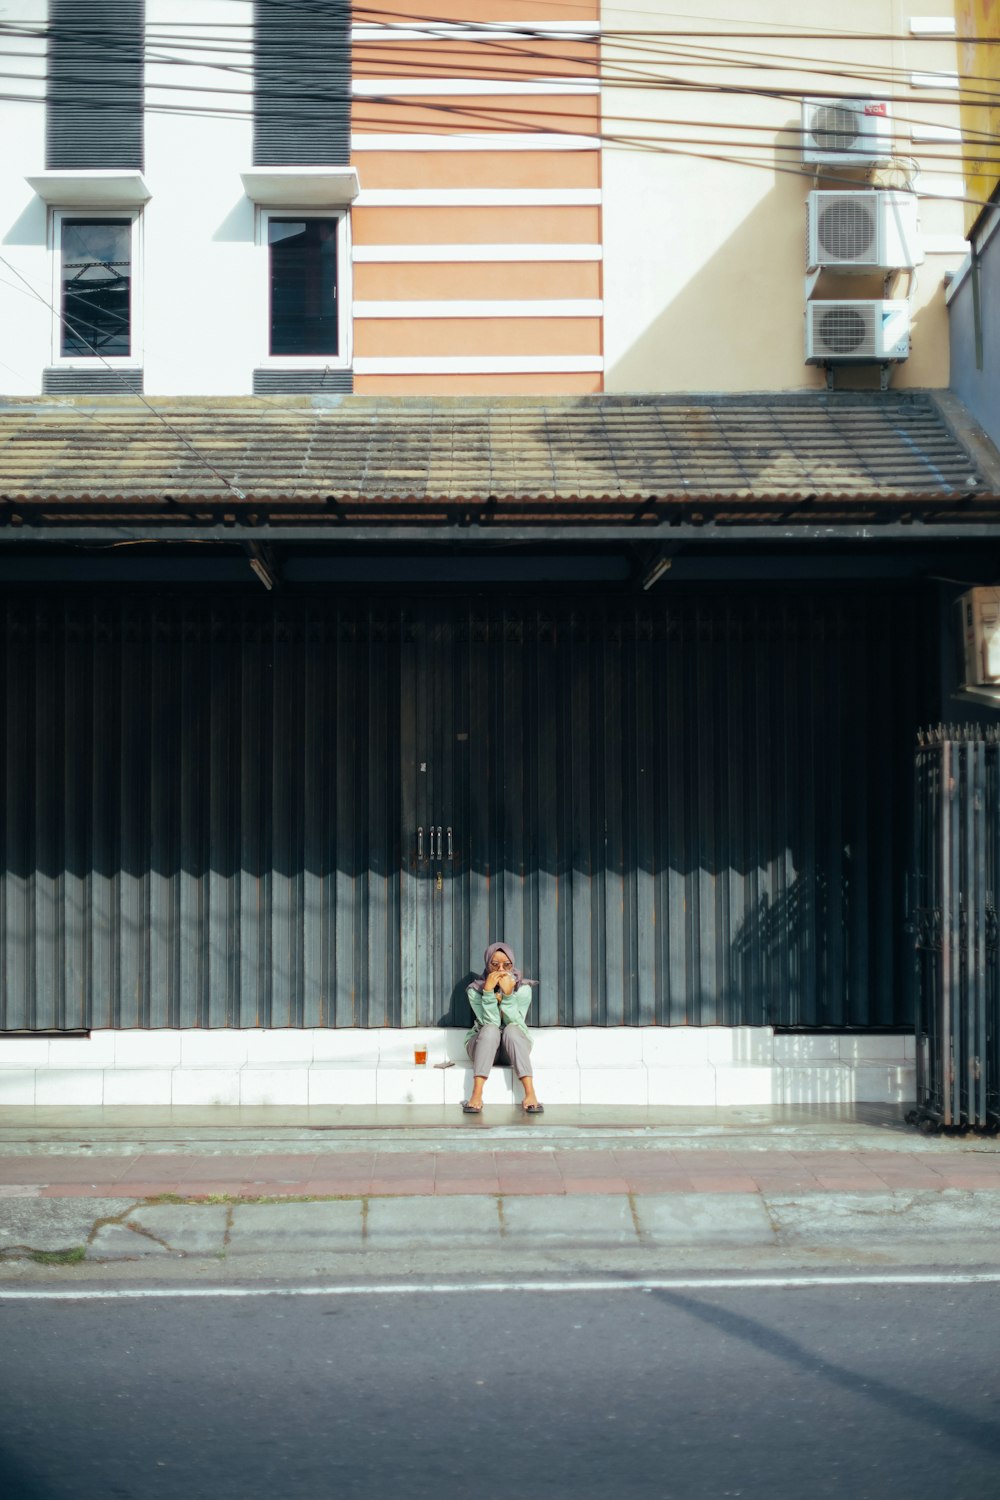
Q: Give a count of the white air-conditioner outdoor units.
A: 3